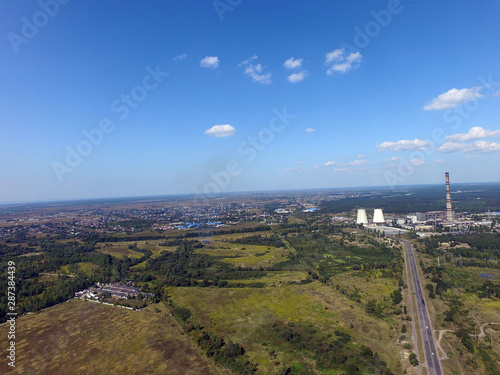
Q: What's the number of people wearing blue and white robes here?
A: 0